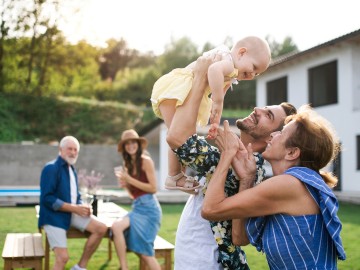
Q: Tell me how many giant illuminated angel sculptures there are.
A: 0